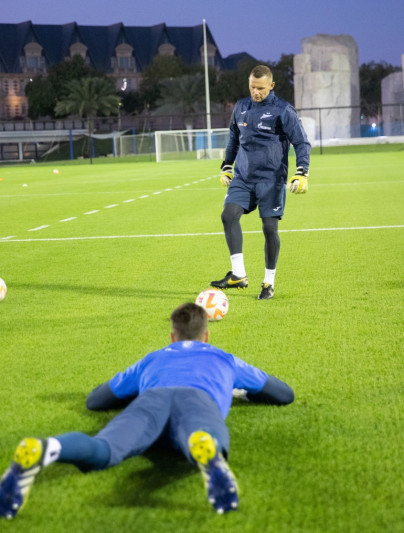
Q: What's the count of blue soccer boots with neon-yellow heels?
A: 2